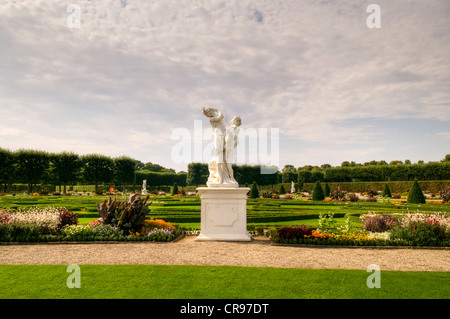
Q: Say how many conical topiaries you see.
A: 7